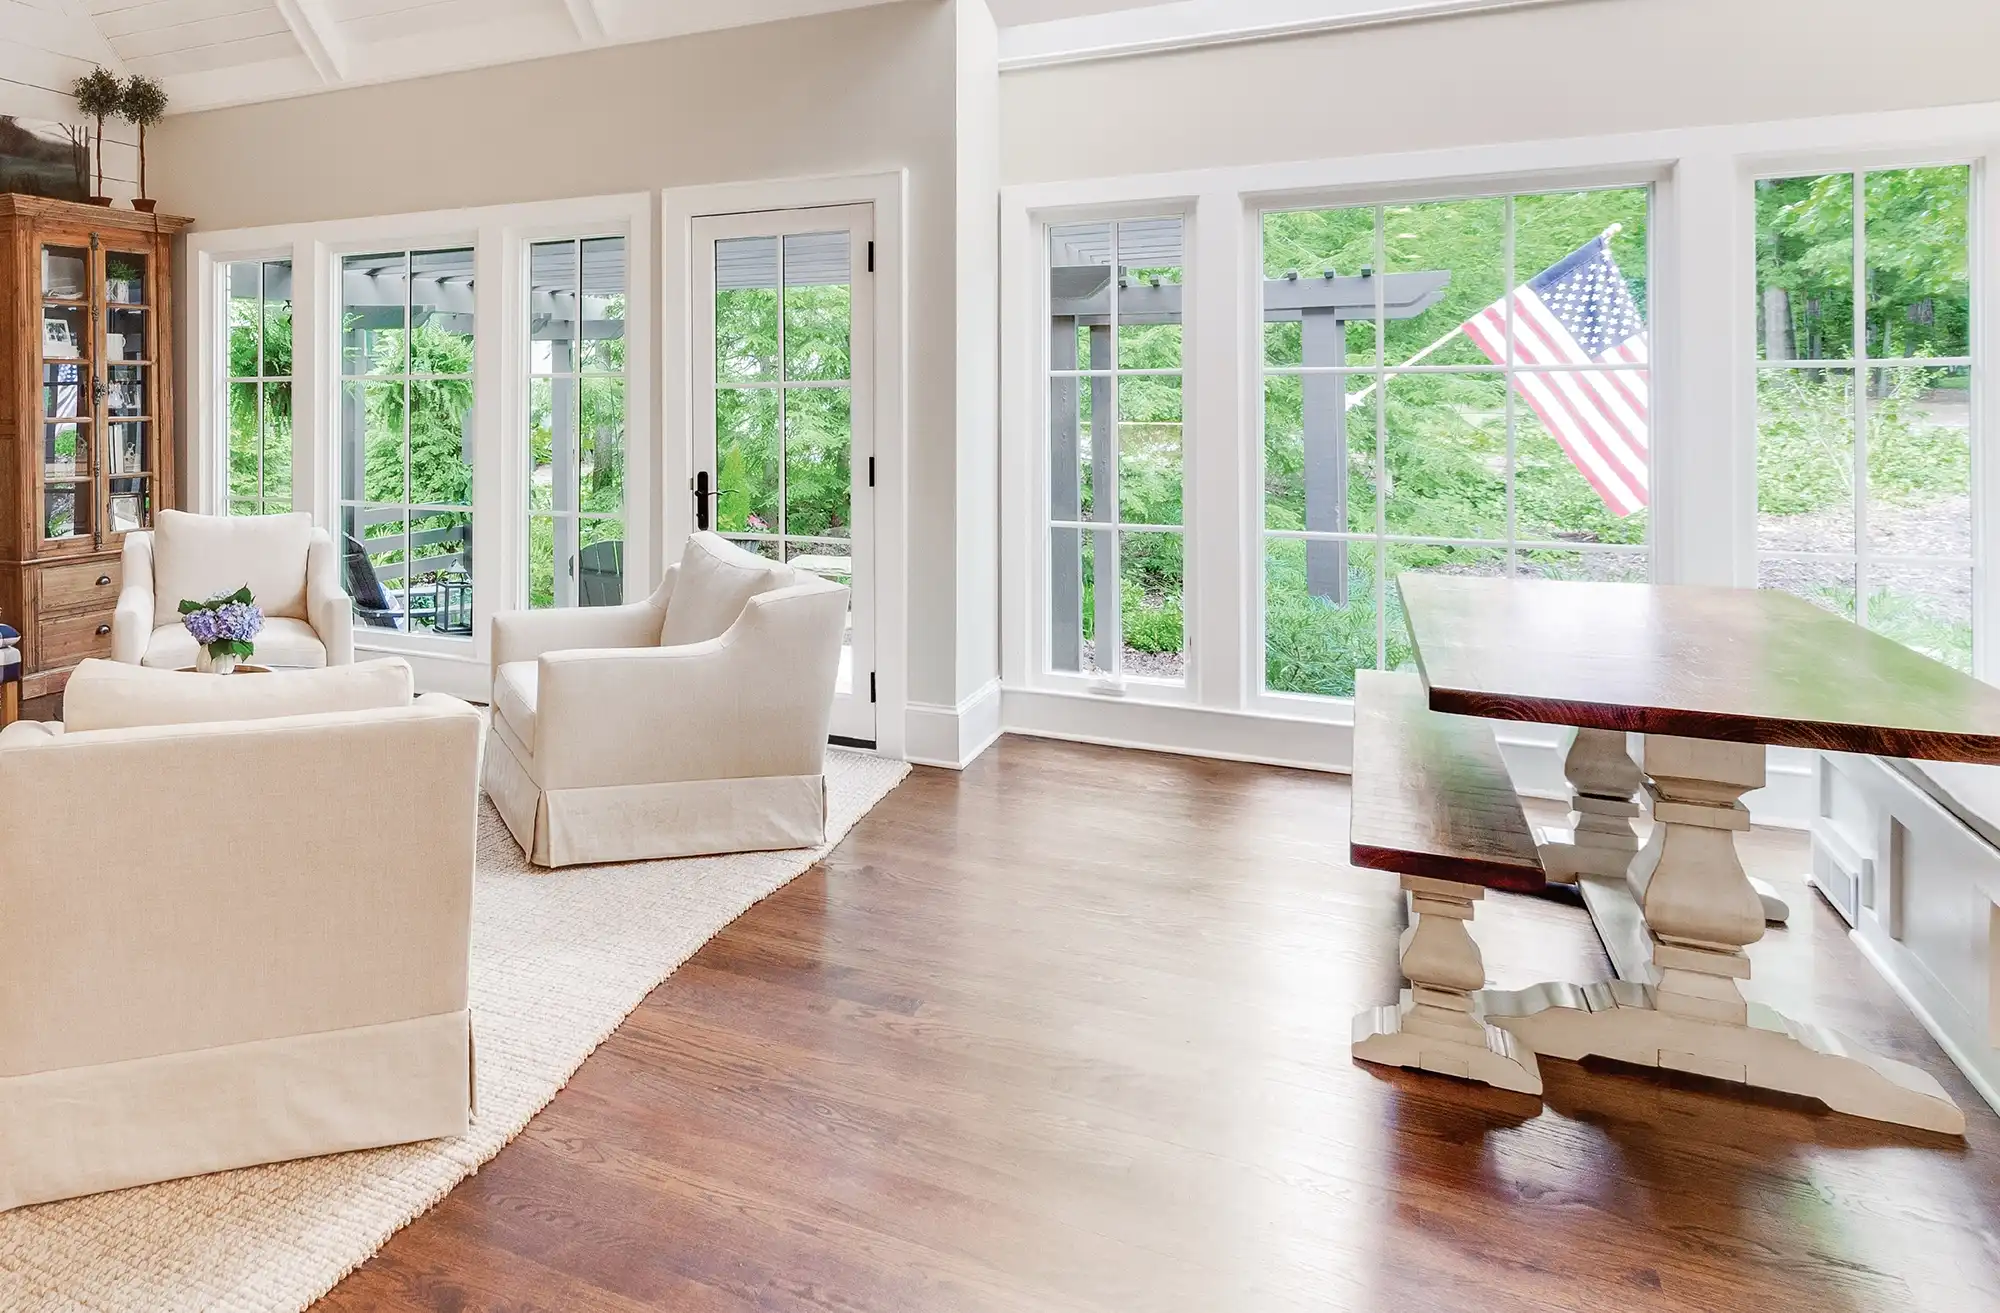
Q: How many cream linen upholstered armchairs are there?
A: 3